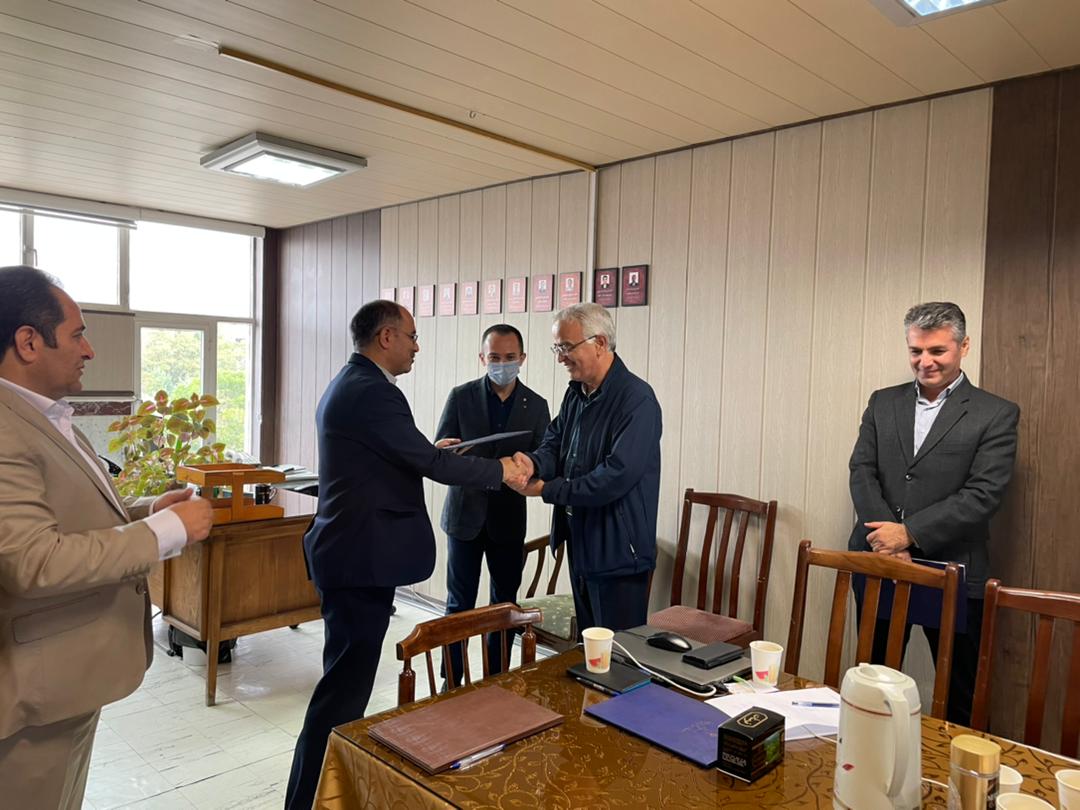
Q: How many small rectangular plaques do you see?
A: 11